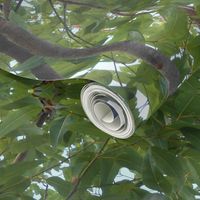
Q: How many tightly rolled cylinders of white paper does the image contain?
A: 1